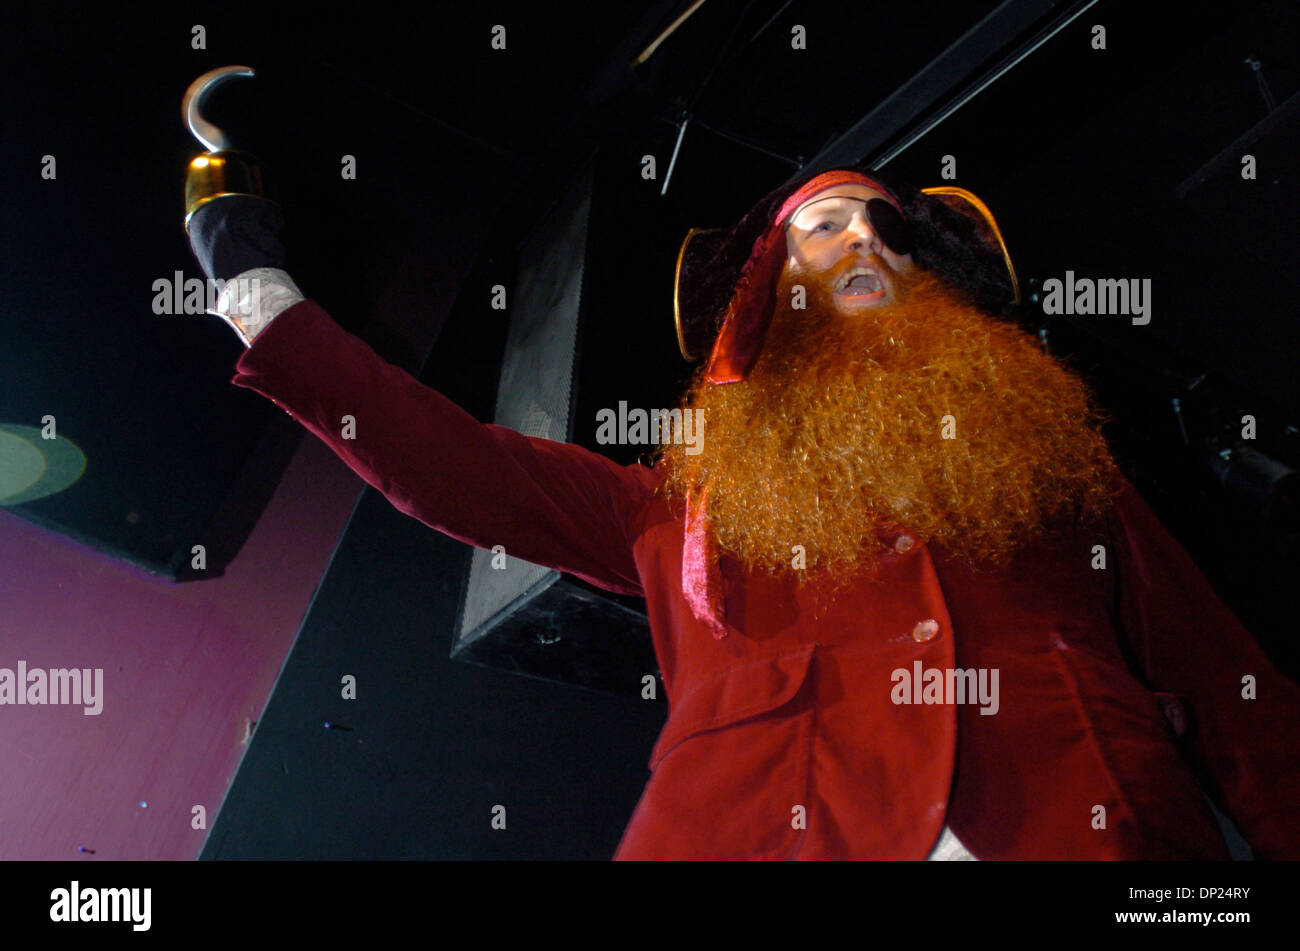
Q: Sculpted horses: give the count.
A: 0